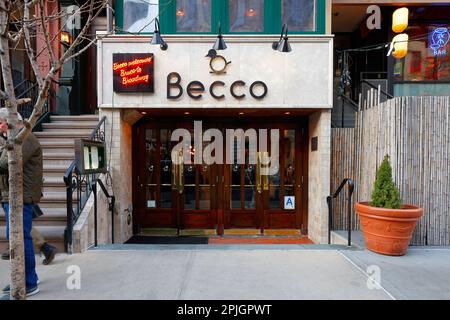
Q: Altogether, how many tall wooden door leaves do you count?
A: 4